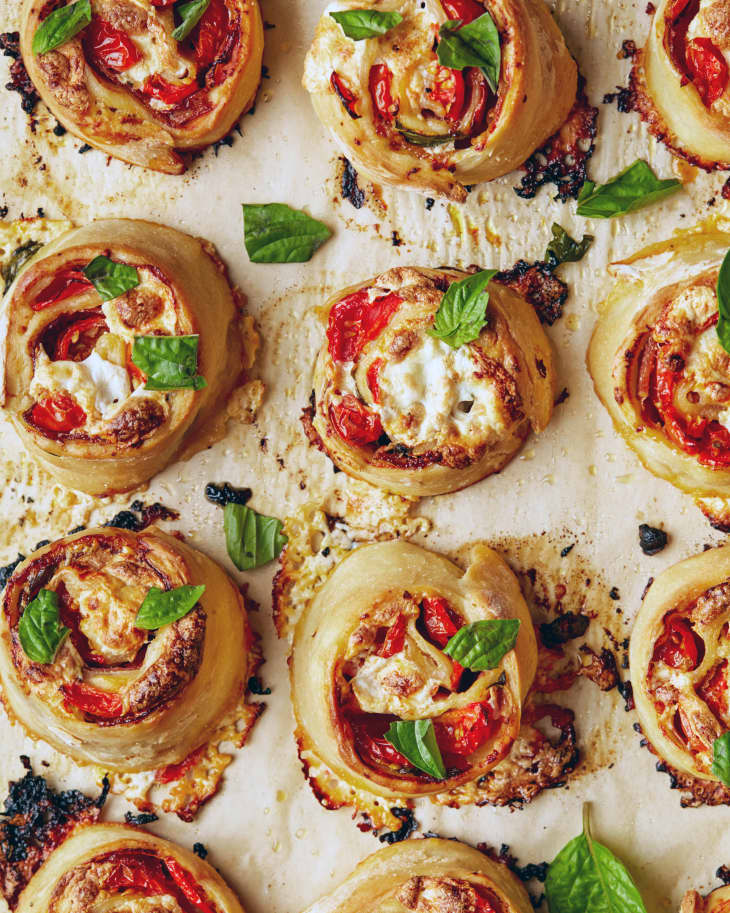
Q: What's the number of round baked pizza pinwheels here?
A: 12